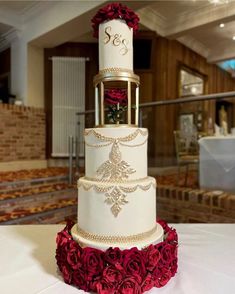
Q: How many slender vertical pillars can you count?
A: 4